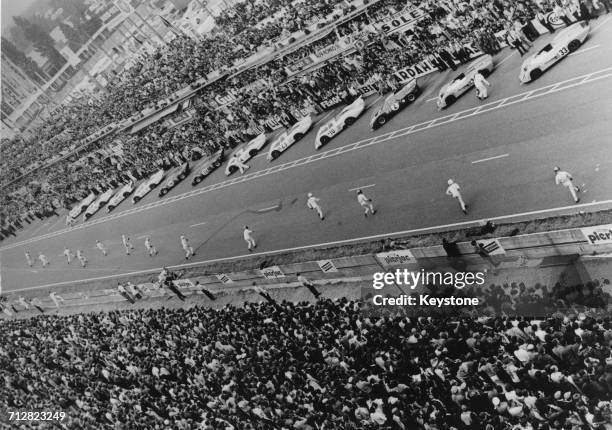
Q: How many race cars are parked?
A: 12